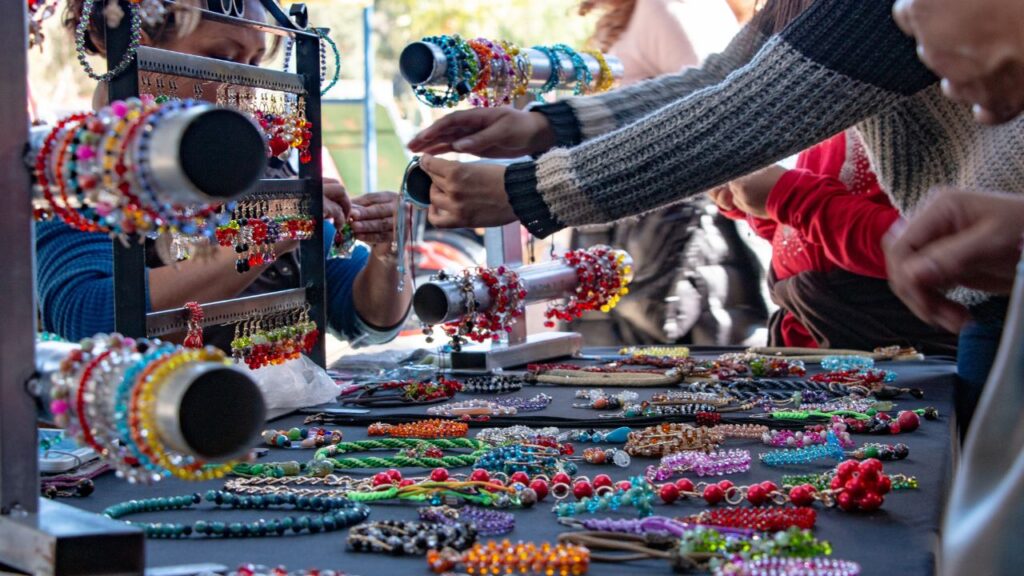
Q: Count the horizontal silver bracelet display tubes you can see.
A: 5